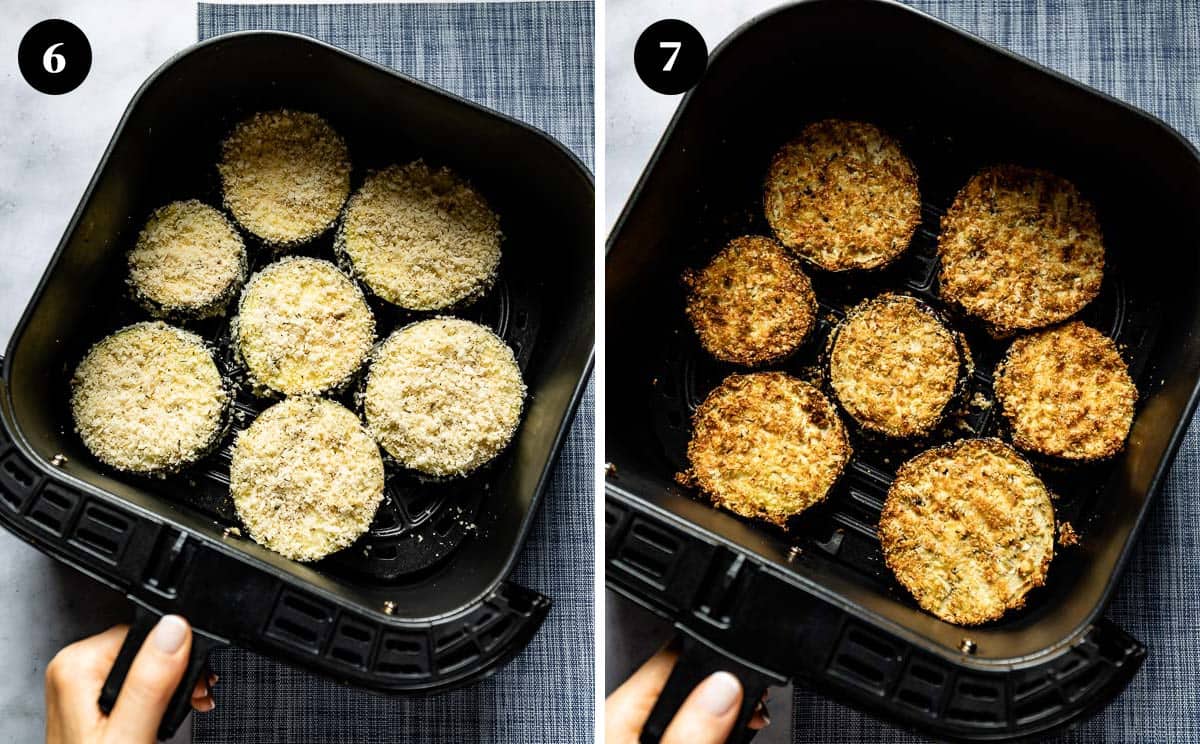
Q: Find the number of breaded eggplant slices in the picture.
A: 14